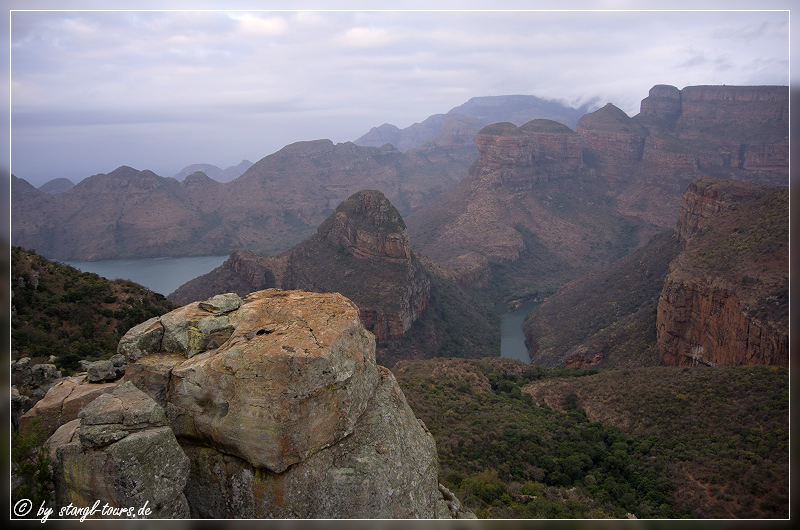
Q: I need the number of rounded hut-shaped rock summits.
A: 3